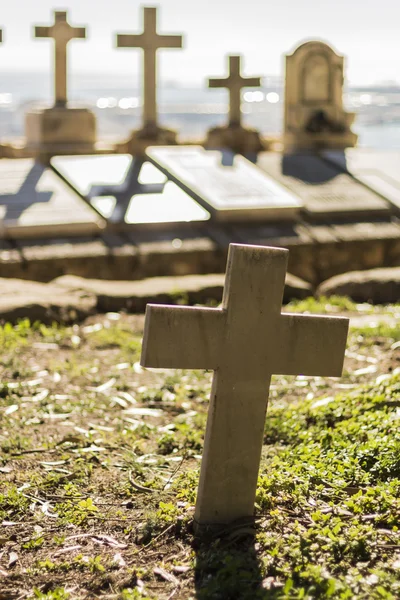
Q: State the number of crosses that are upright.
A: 4